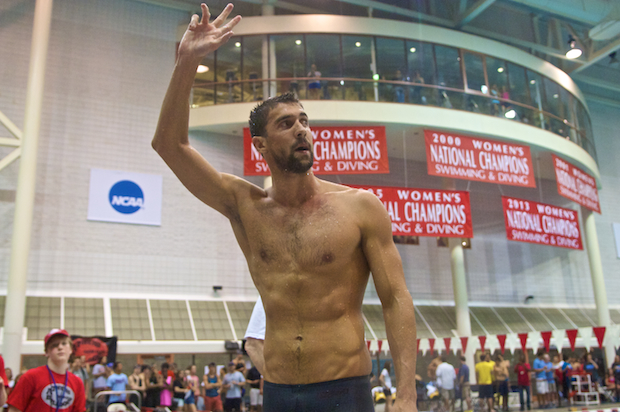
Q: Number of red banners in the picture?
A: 5